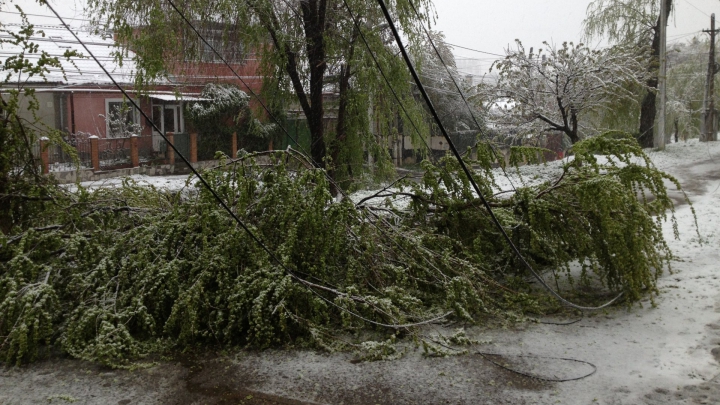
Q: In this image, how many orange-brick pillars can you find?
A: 7